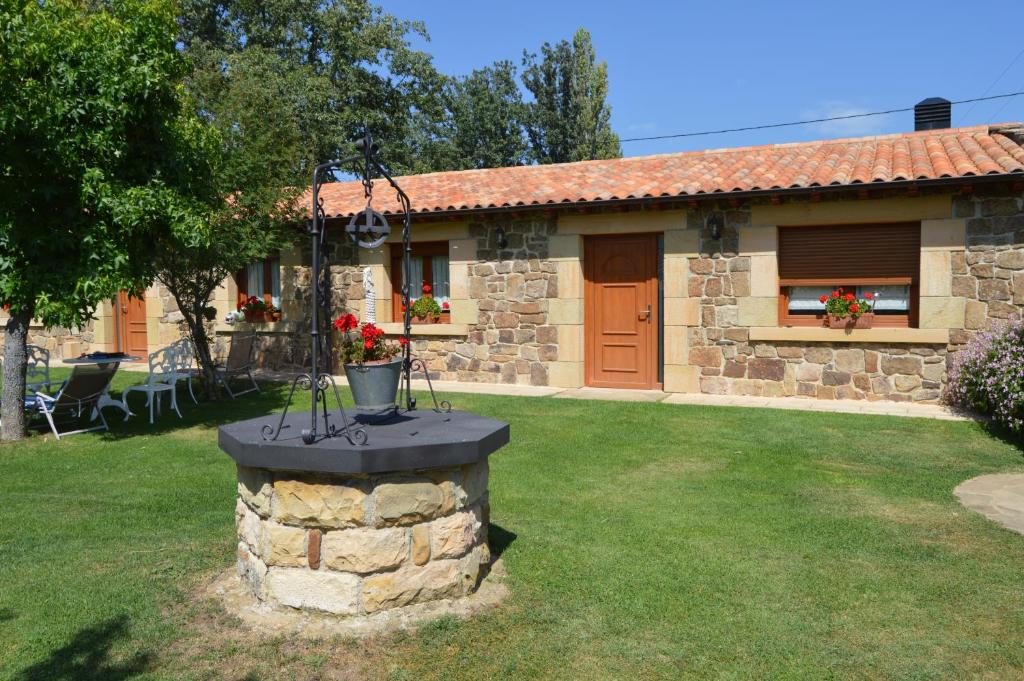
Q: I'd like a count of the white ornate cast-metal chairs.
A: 3